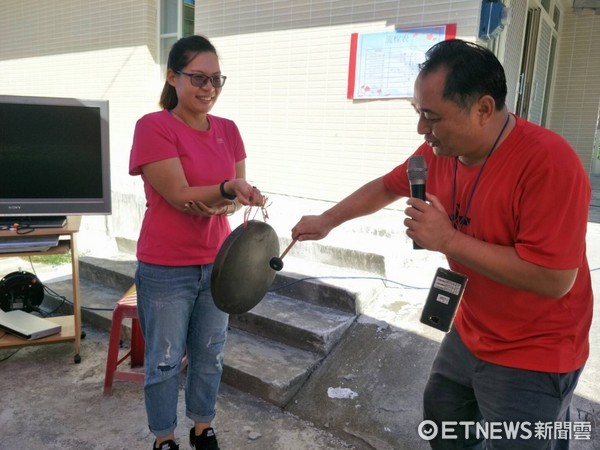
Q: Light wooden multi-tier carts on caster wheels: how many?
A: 1